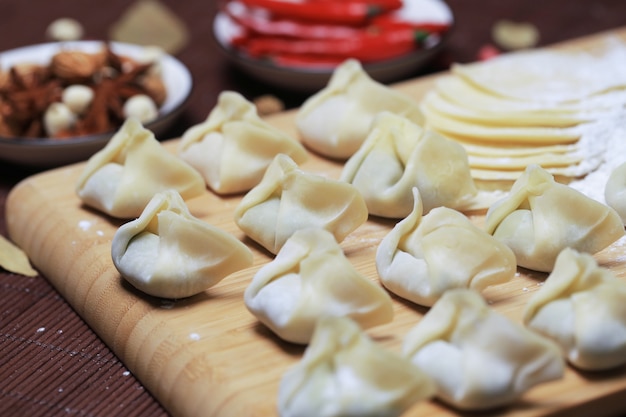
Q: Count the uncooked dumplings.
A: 13